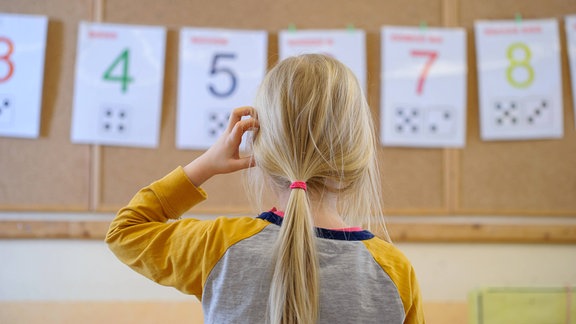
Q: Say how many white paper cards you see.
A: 7